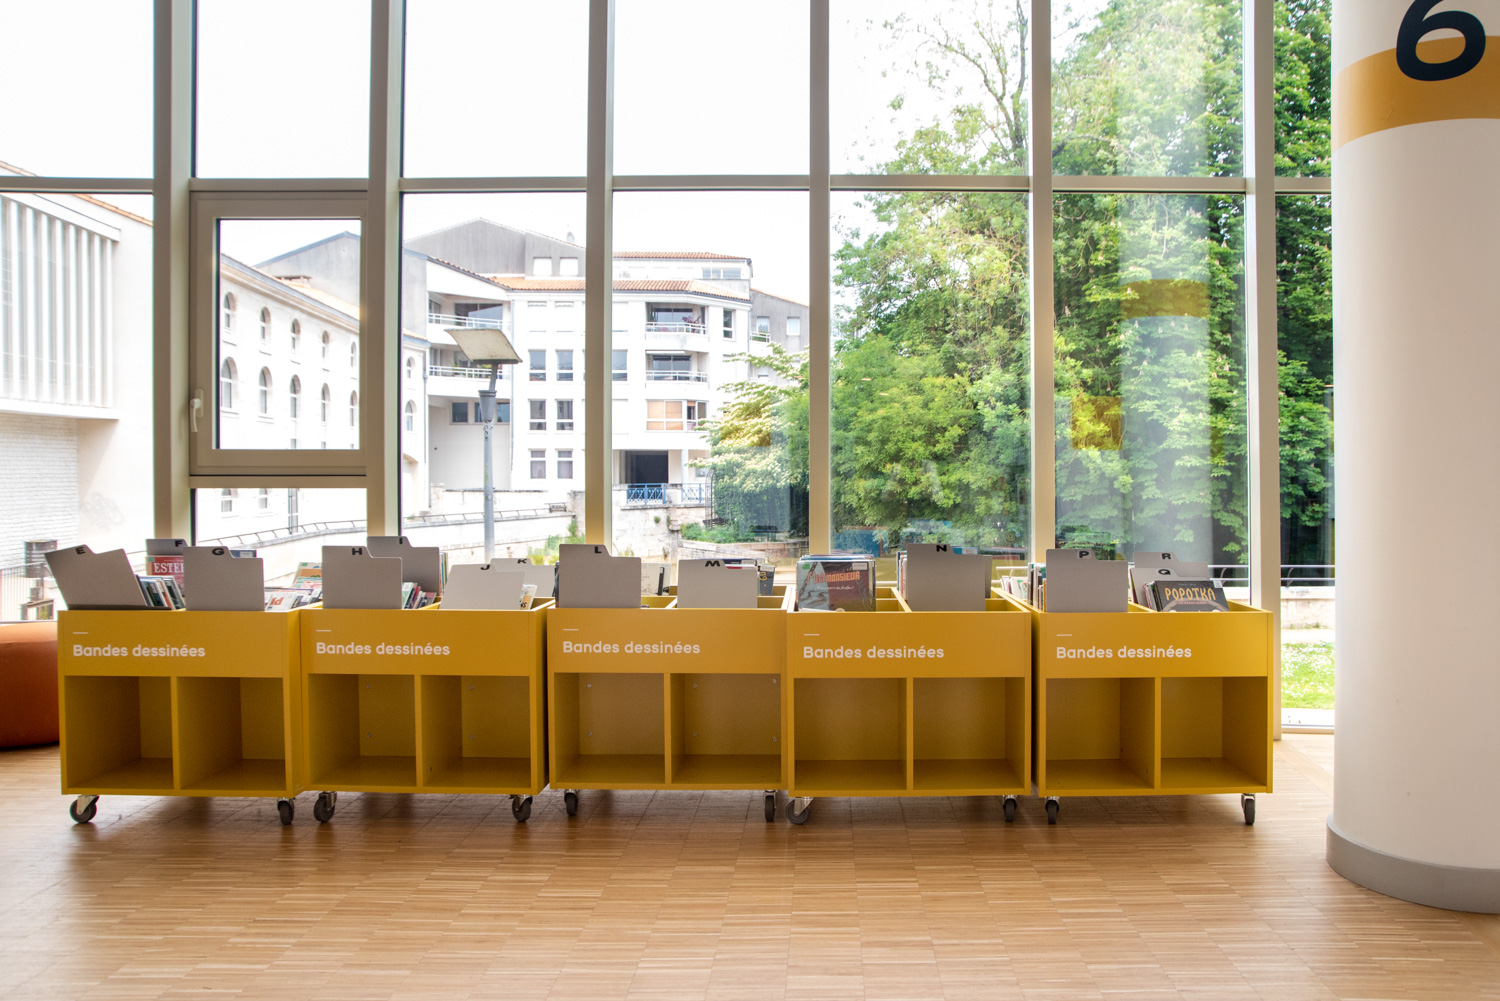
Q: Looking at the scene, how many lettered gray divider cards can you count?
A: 13